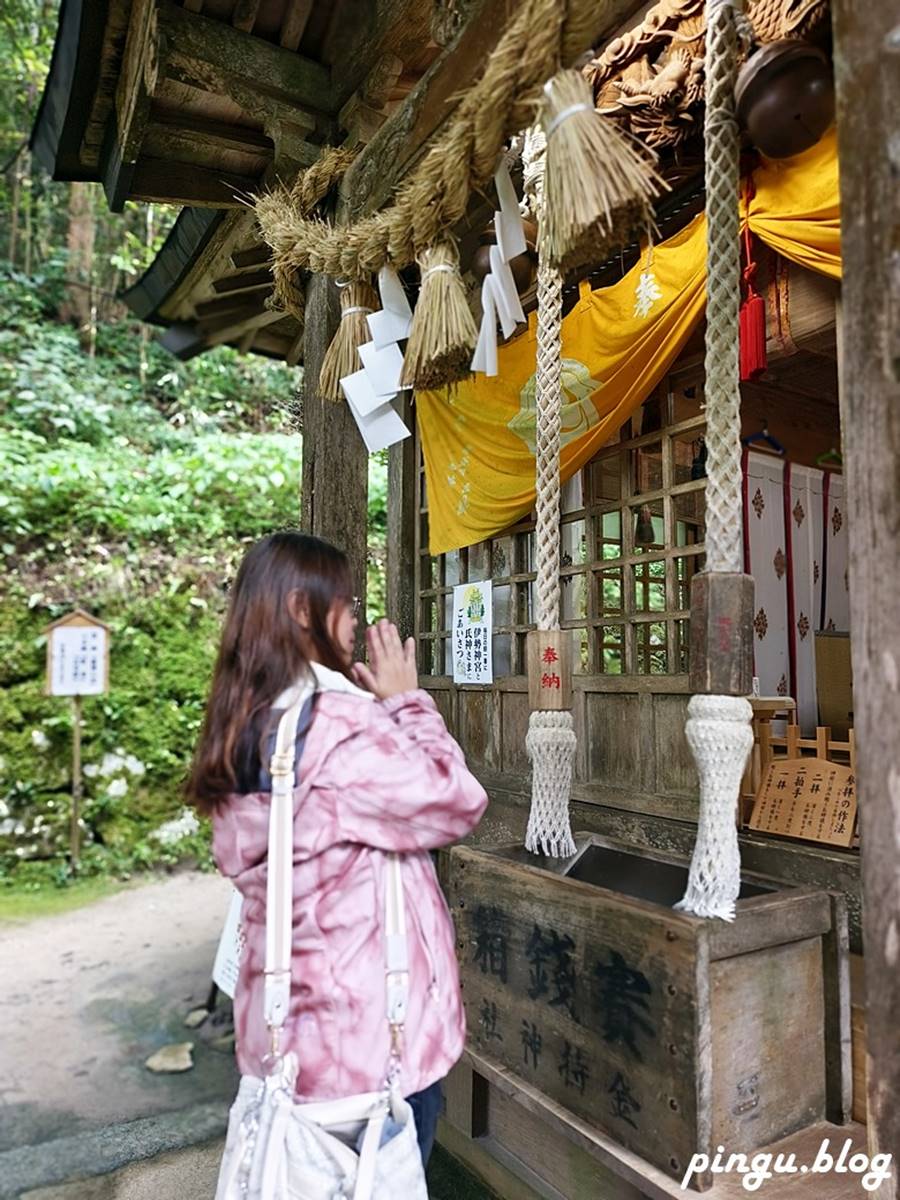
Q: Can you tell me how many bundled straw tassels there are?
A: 3